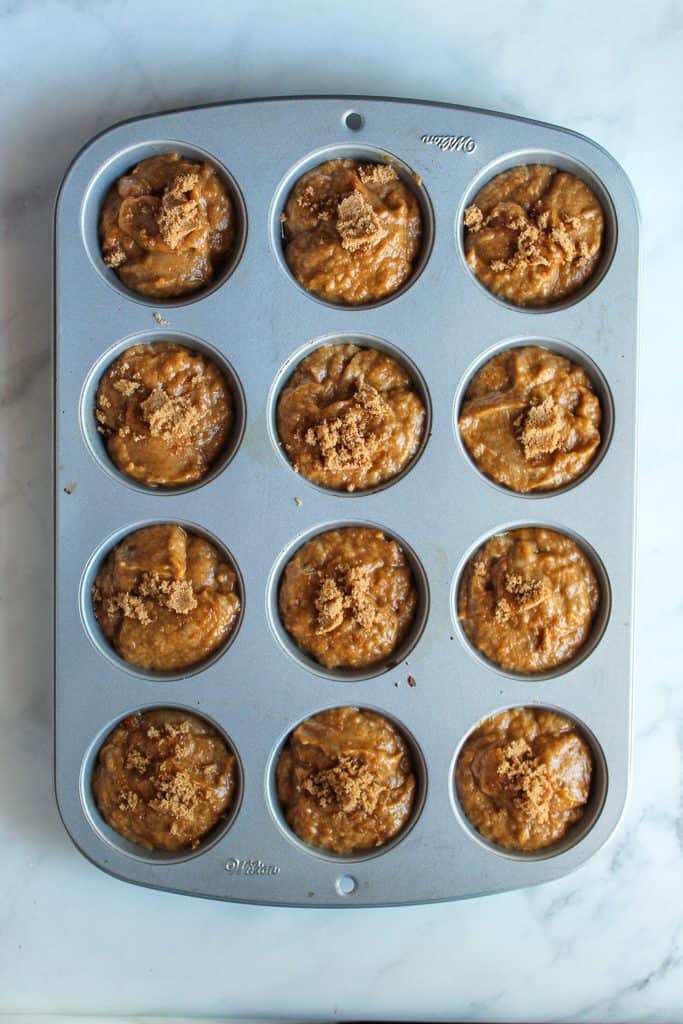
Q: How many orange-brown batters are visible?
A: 12